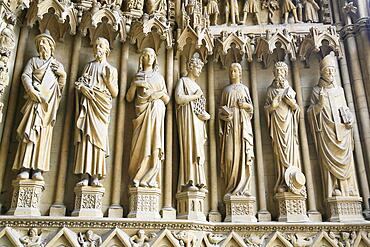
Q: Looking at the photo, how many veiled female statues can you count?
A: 1